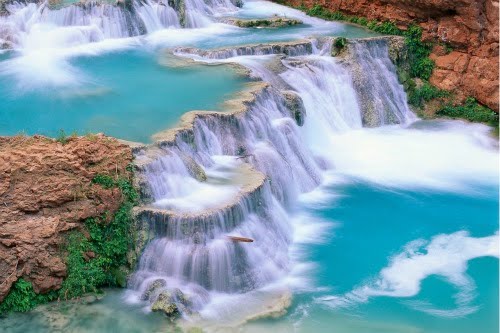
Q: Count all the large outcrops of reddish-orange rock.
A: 2